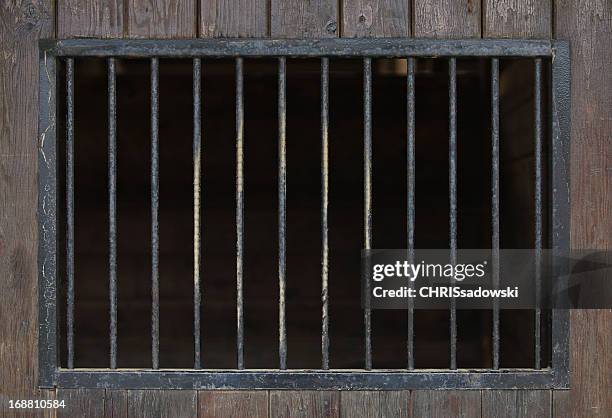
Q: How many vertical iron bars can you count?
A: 12